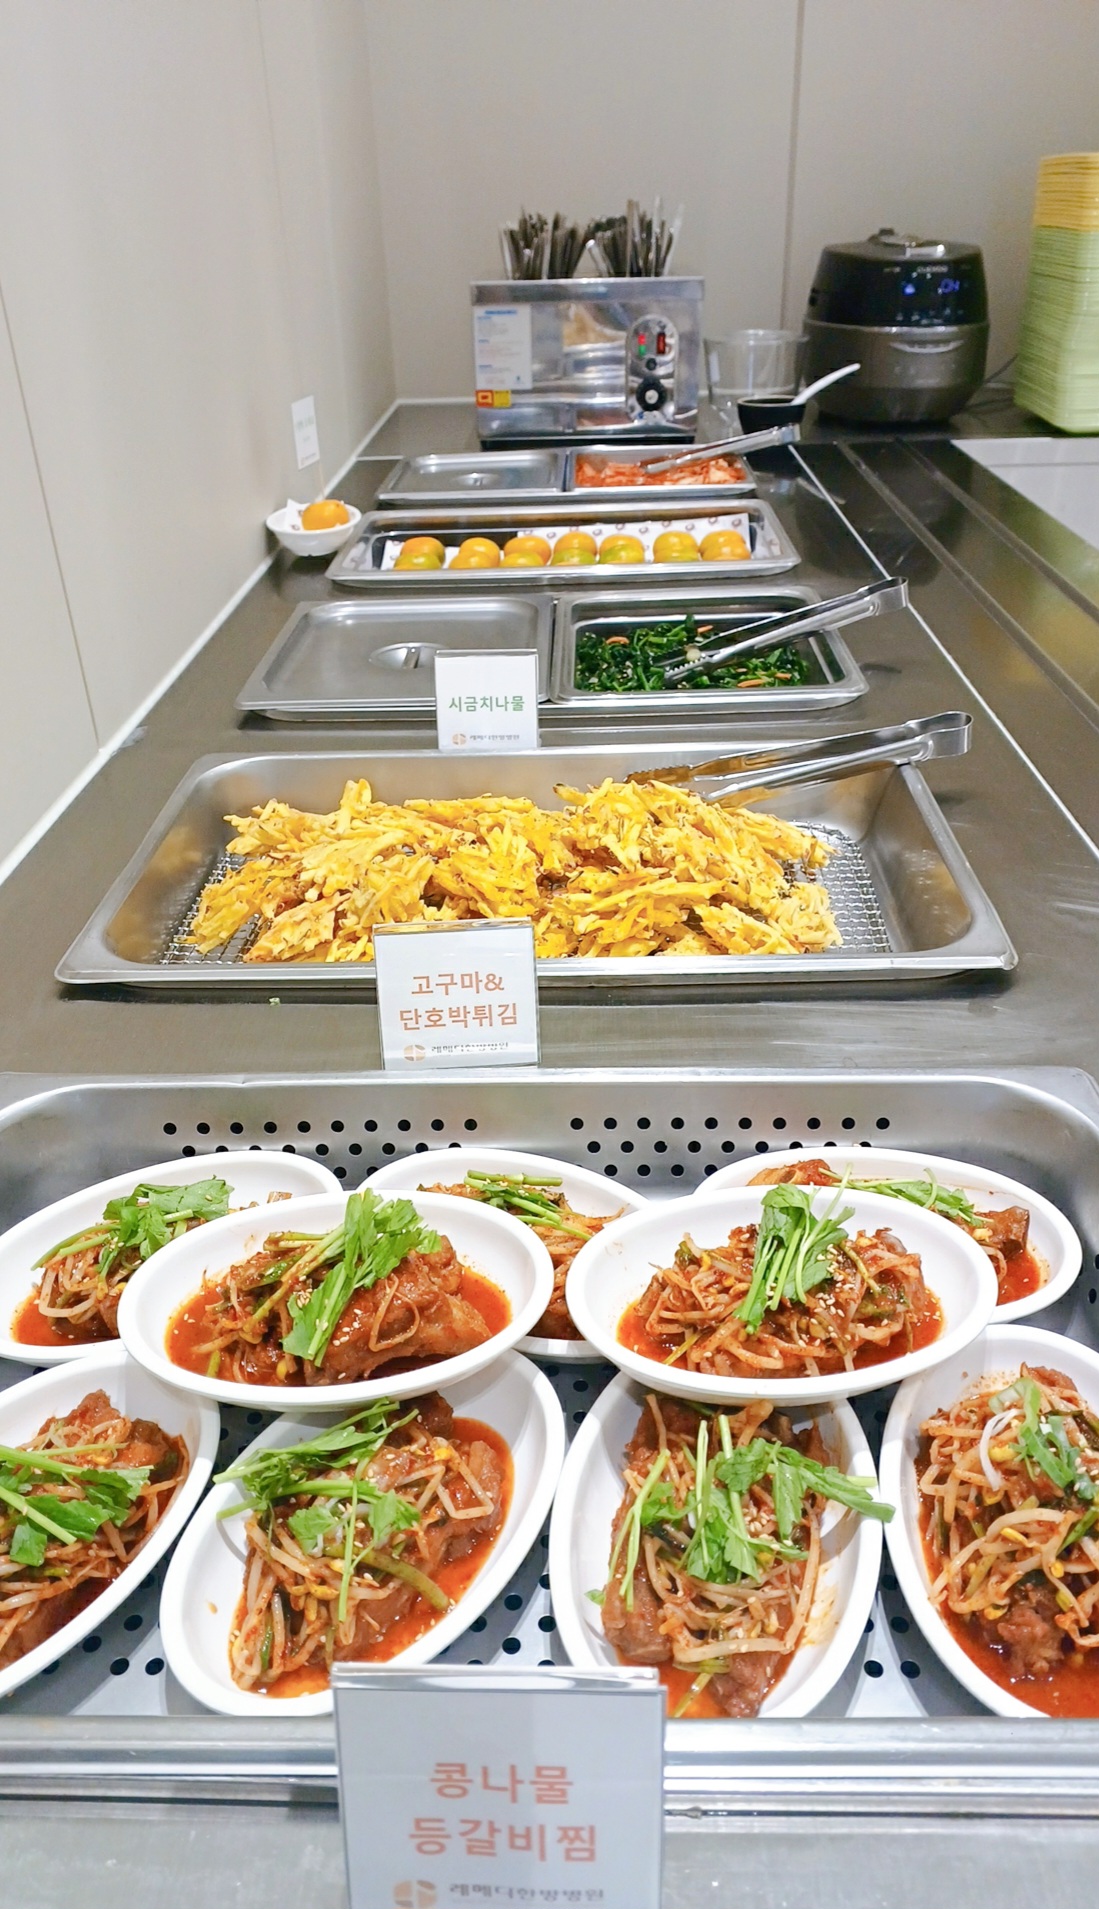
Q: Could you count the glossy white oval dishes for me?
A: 9